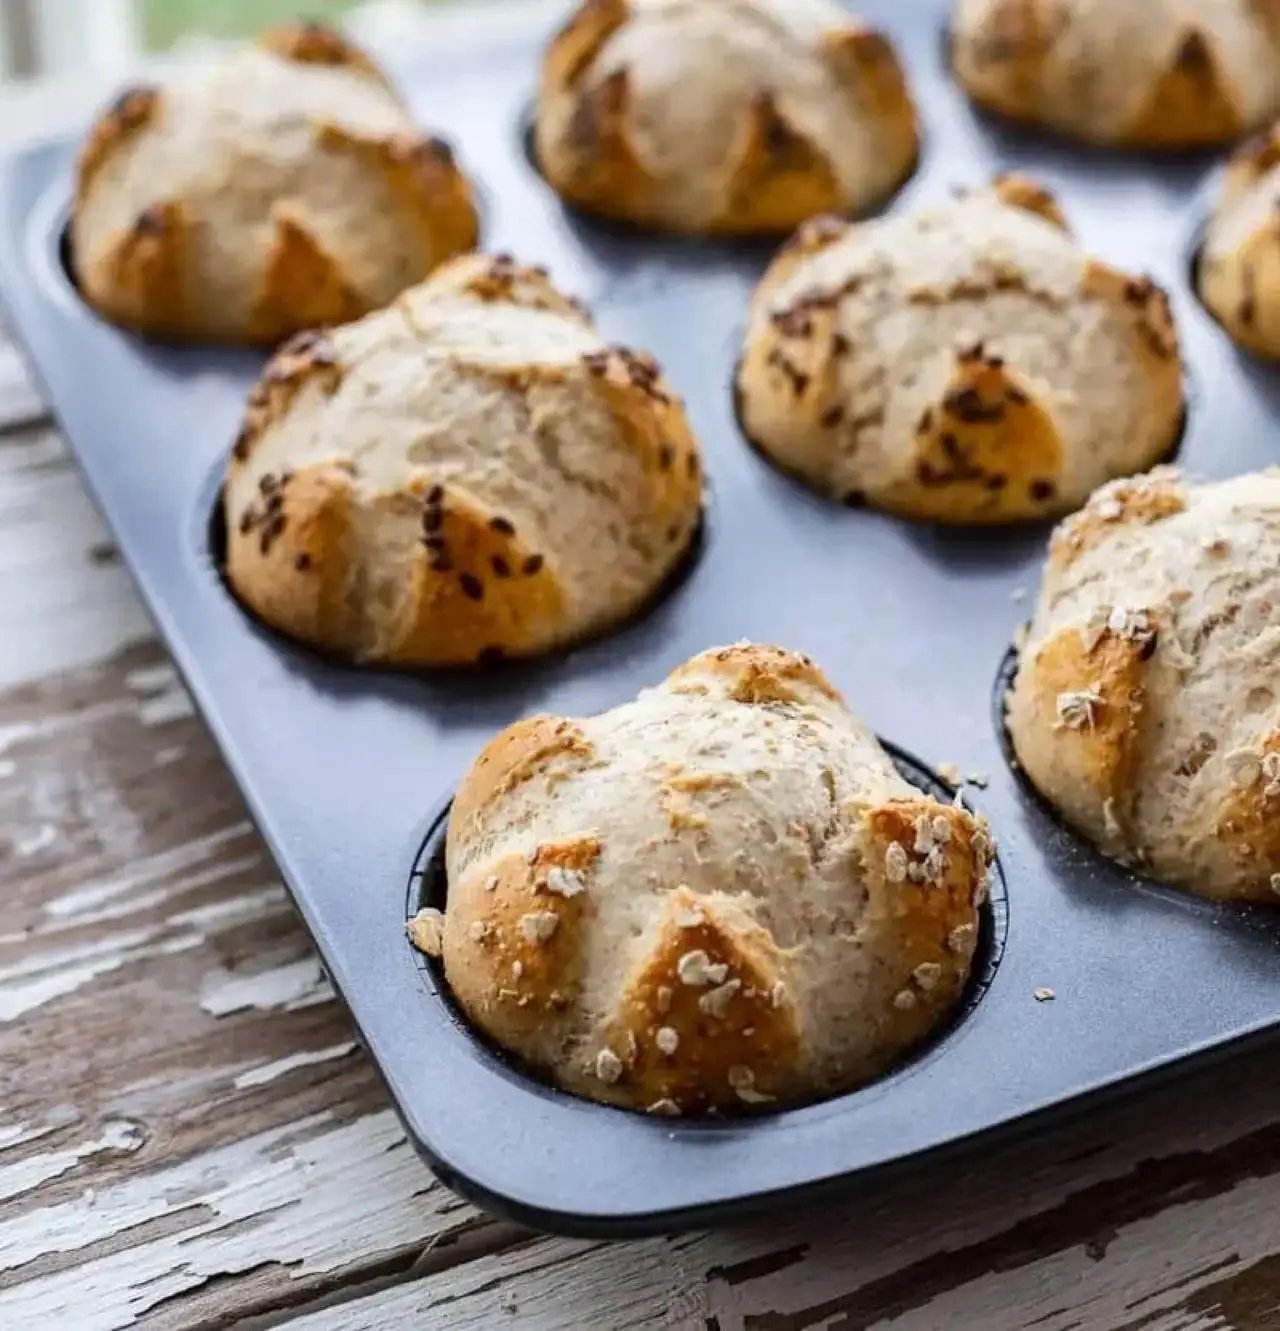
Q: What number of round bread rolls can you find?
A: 8